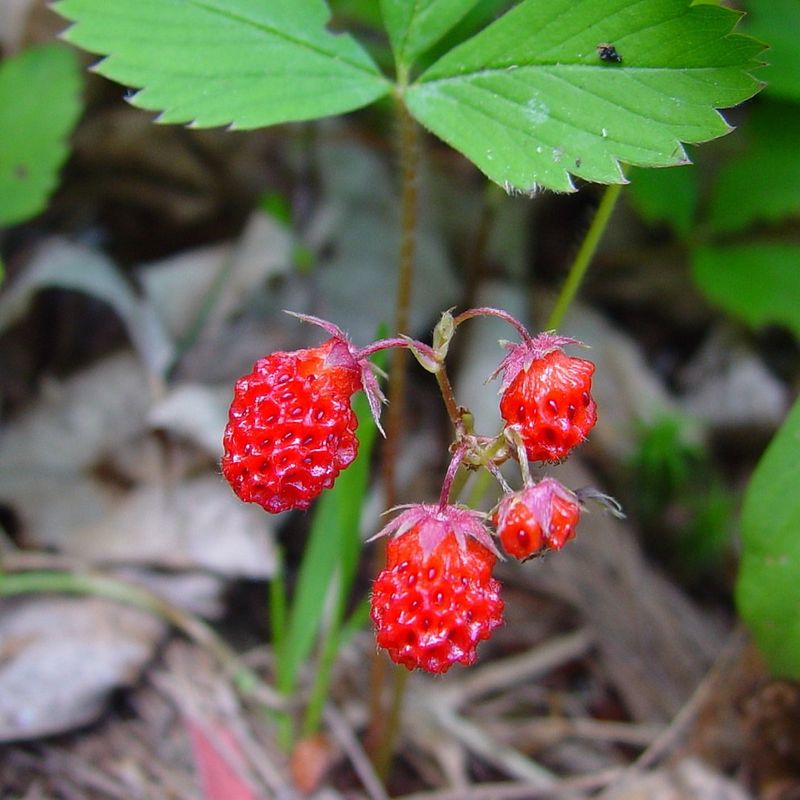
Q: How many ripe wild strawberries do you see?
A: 4